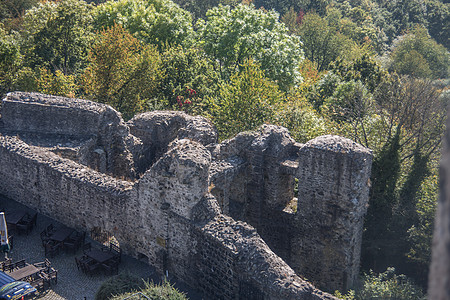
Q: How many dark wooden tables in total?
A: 4